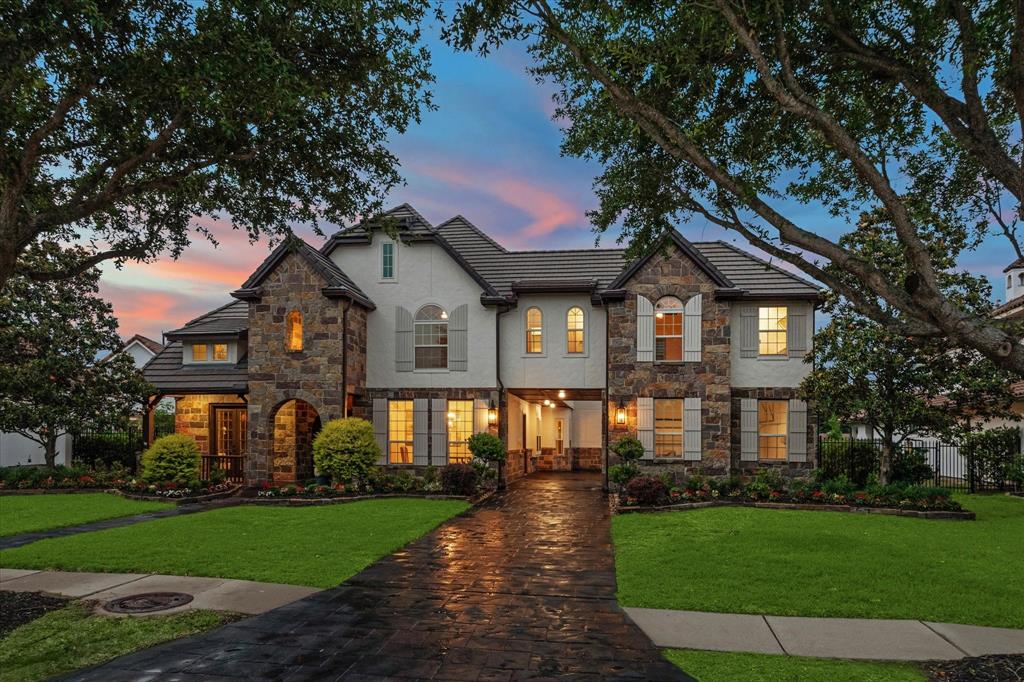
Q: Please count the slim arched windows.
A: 3